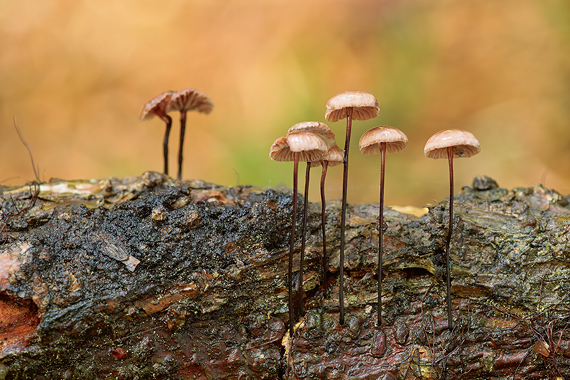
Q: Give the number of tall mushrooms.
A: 6